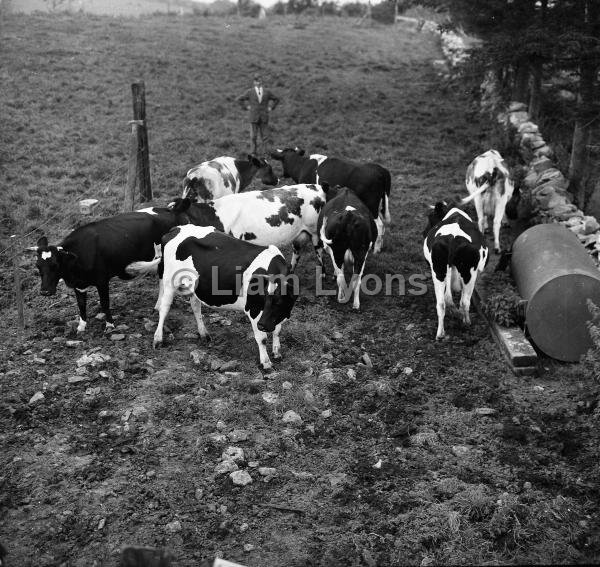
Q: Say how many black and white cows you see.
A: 8